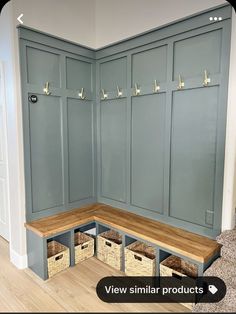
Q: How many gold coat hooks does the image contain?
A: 8